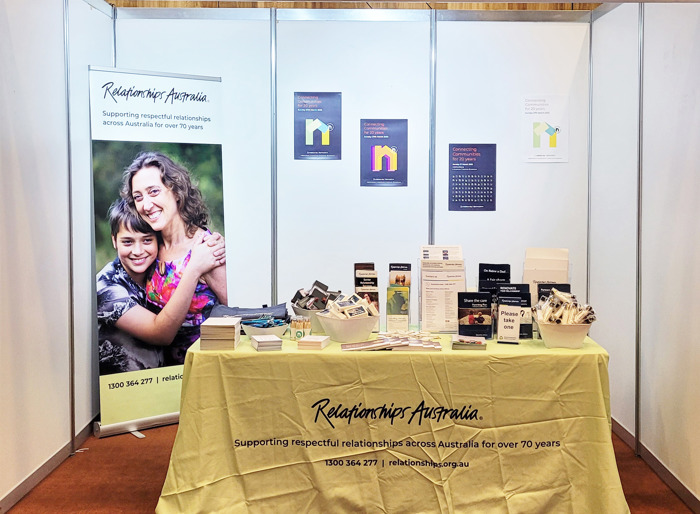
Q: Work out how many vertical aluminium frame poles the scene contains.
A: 6